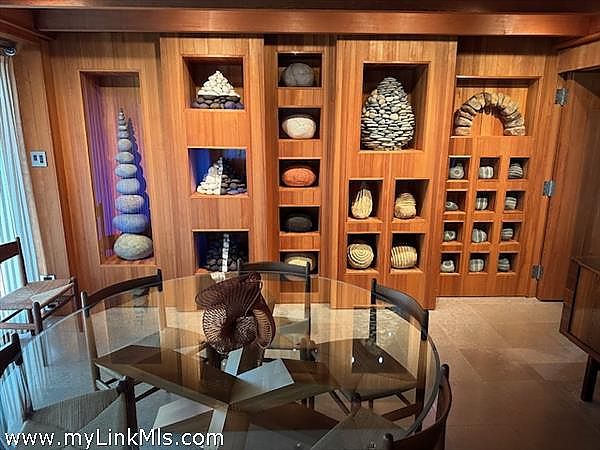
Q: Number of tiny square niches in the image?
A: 12